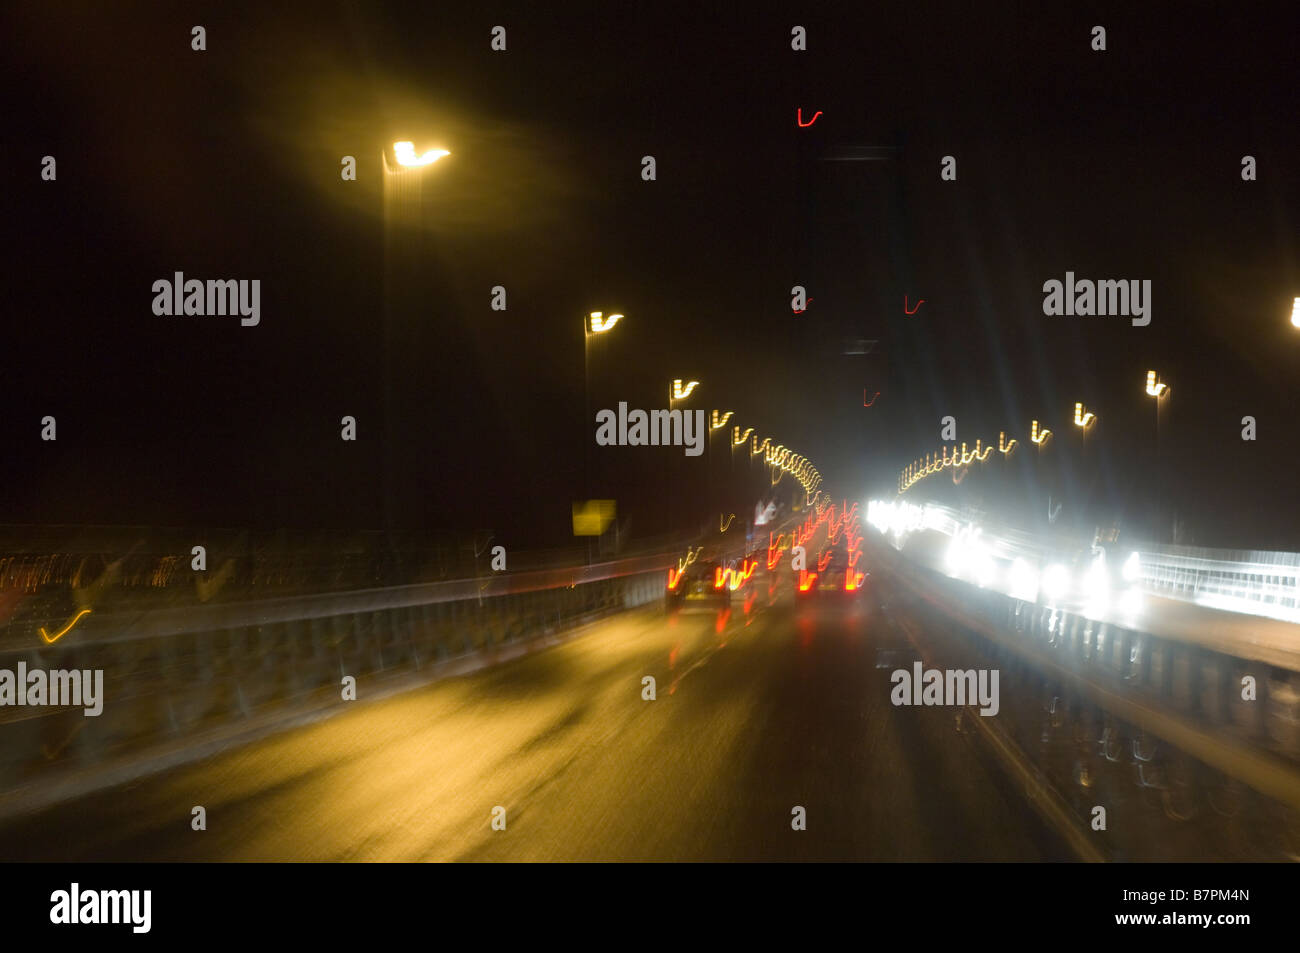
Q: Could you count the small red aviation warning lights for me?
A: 4